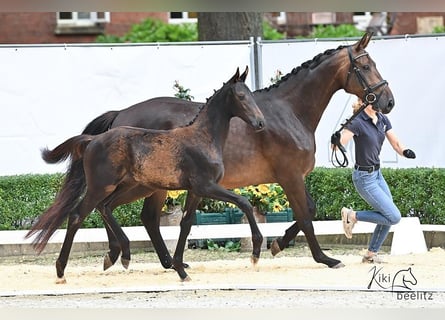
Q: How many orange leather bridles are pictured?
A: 0